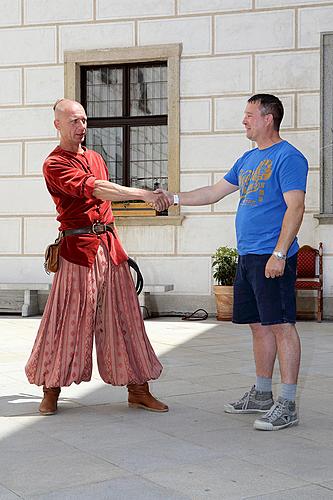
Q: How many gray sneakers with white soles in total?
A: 2